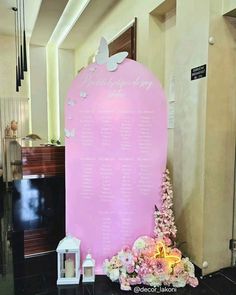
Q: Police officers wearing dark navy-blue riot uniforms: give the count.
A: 0